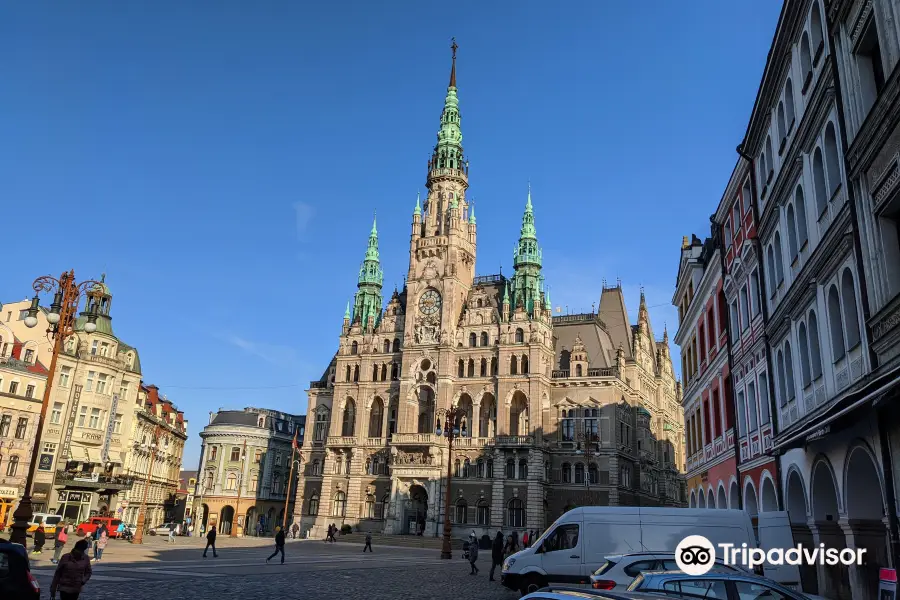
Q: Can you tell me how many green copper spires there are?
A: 3